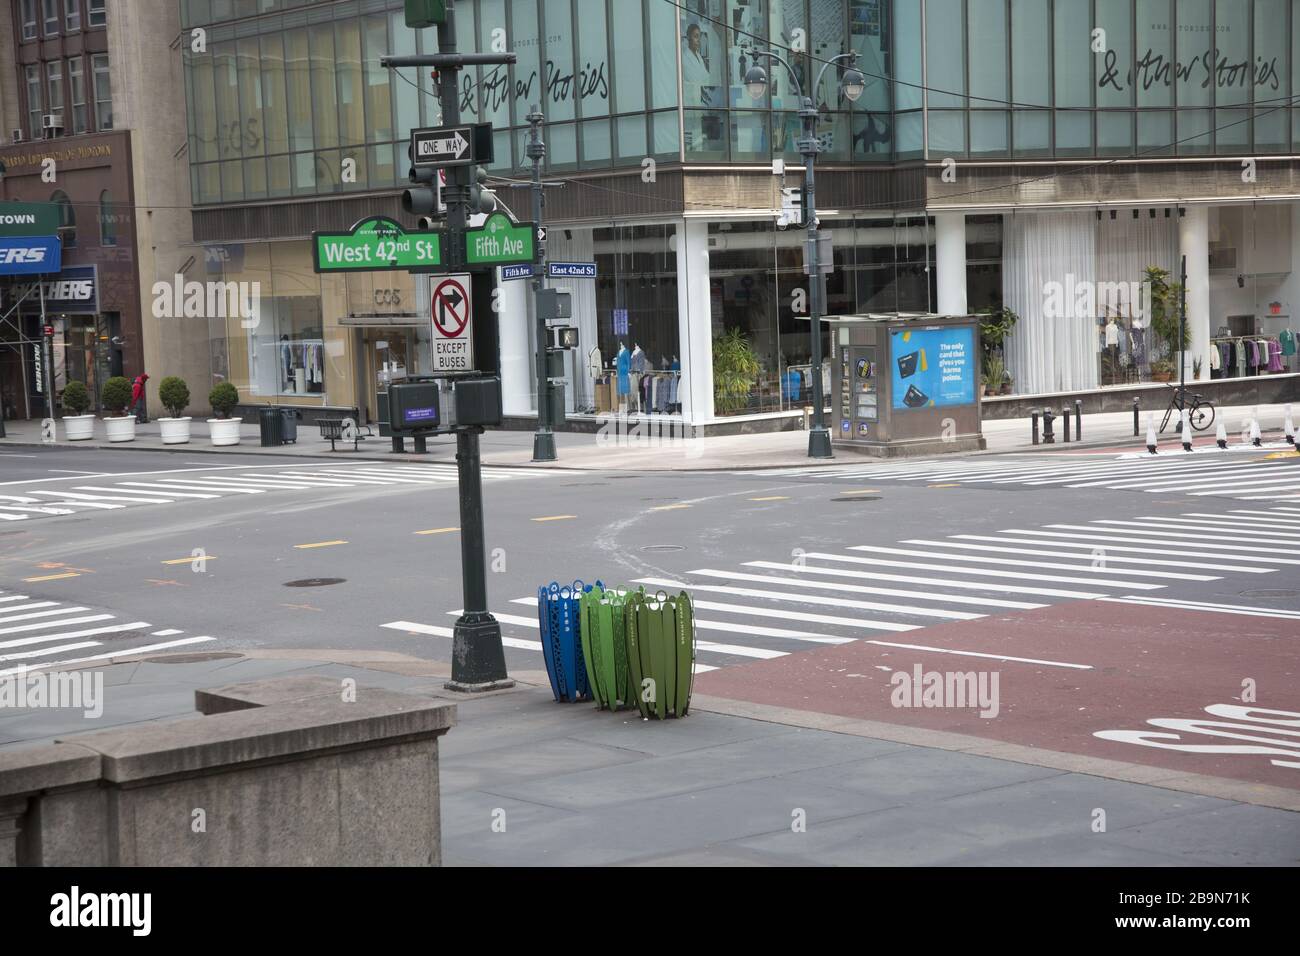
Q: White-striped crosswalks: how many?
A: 4